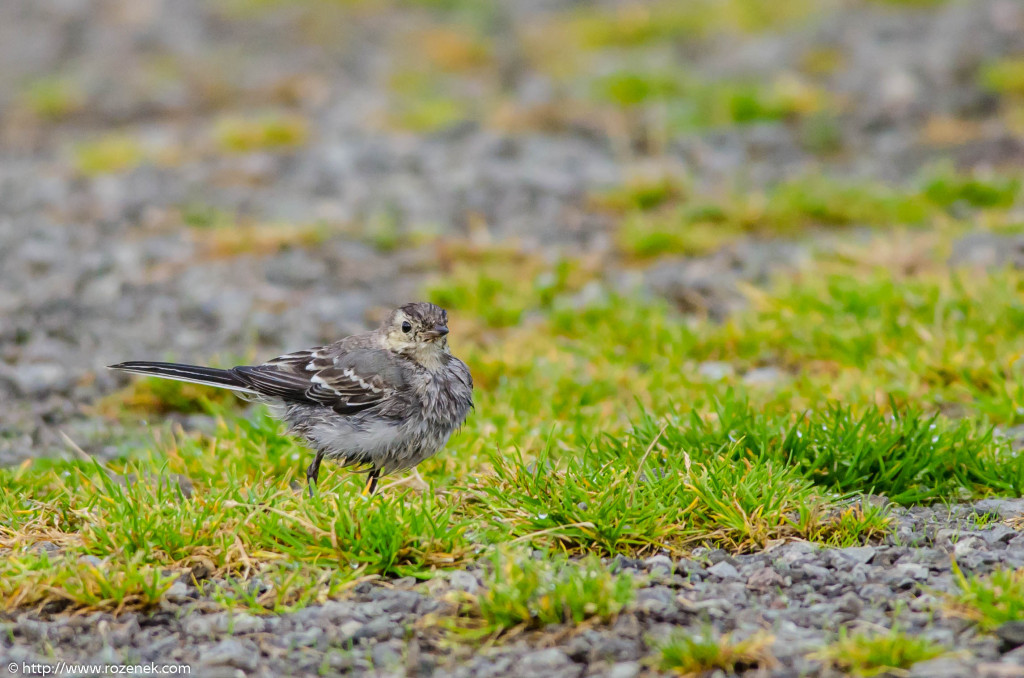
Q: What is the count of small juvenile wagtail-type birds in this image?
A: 1